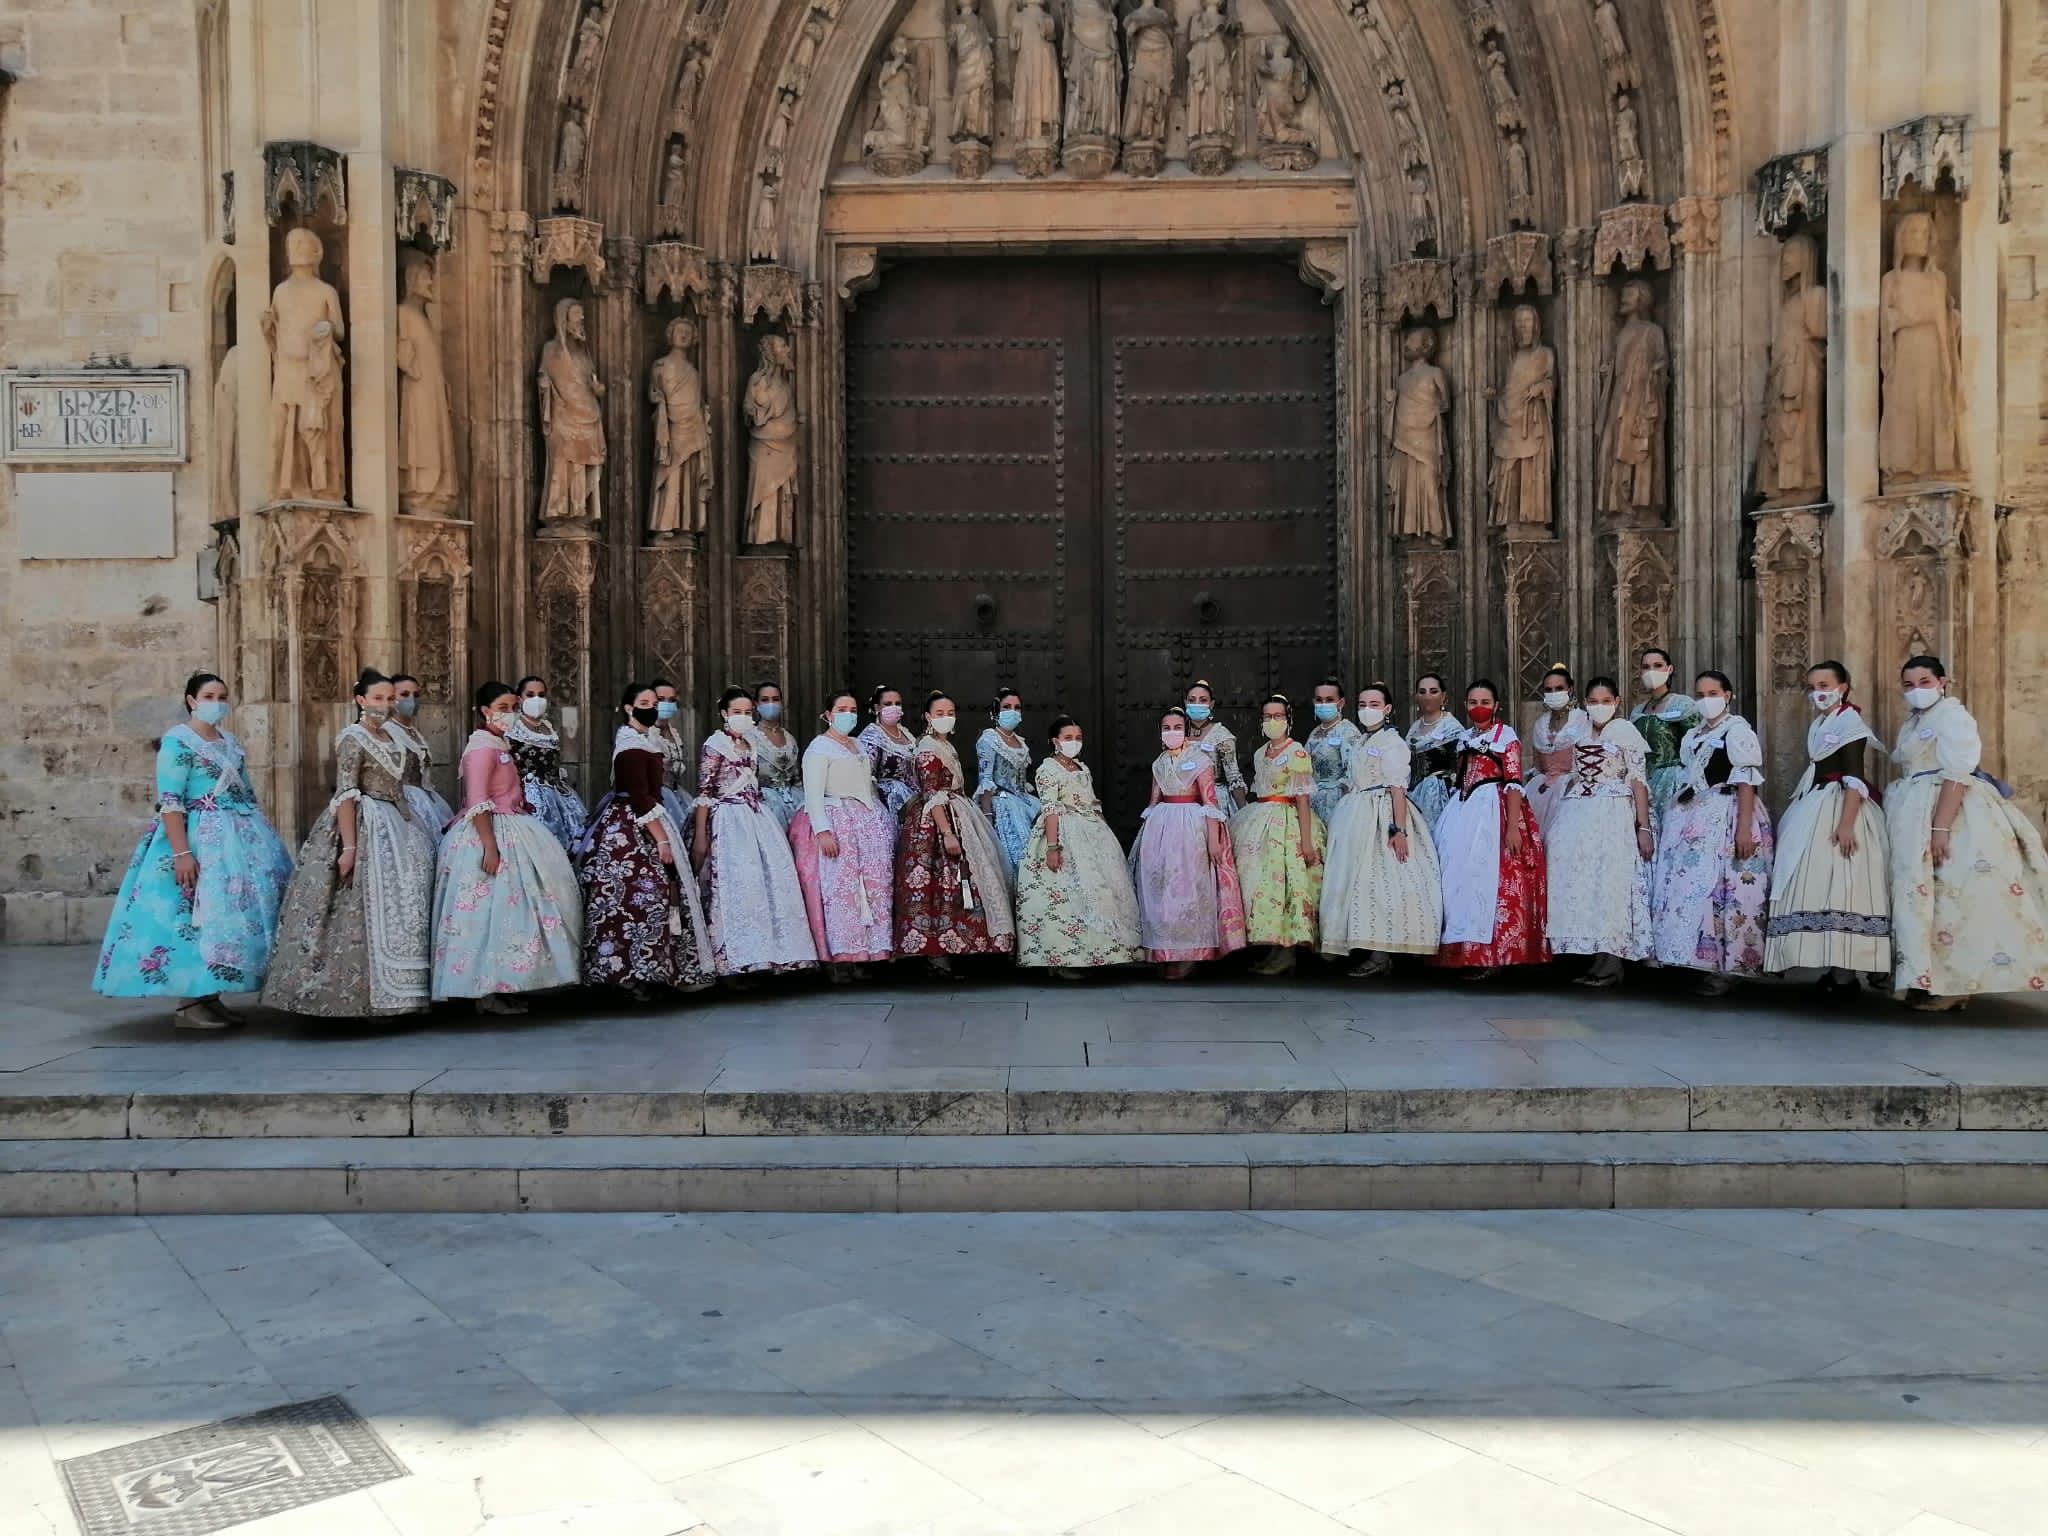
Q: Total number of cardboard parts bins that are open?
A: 0